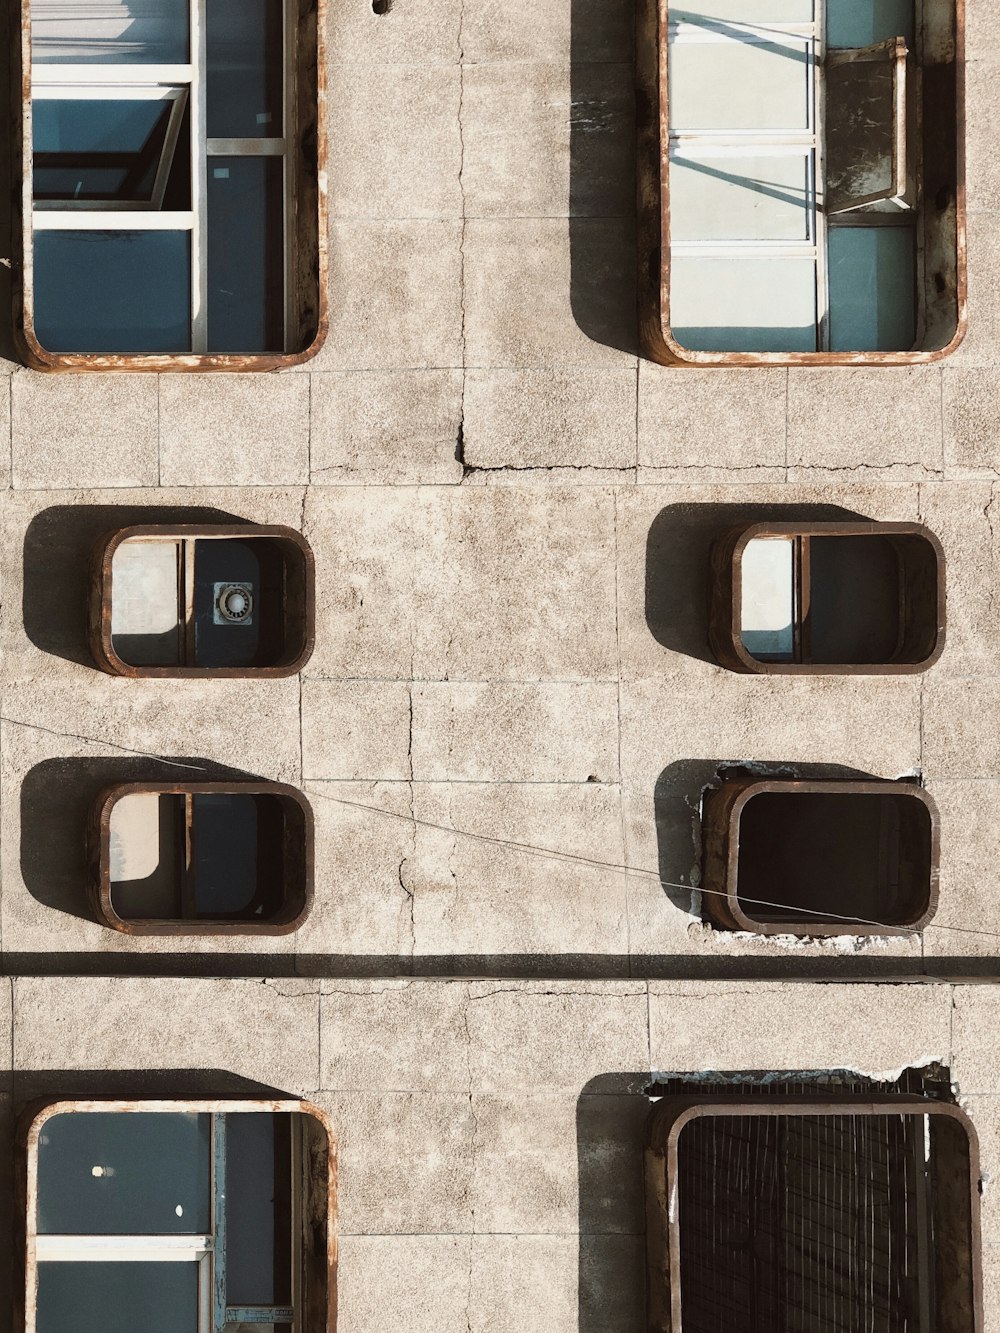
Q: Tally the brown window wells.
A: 8